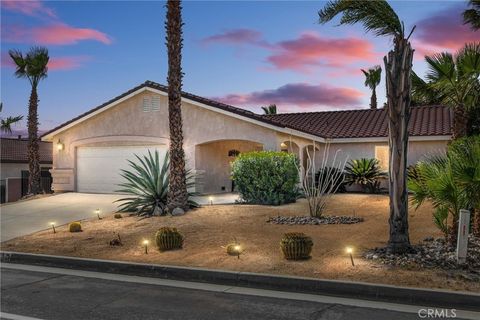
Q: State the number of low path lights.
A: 6